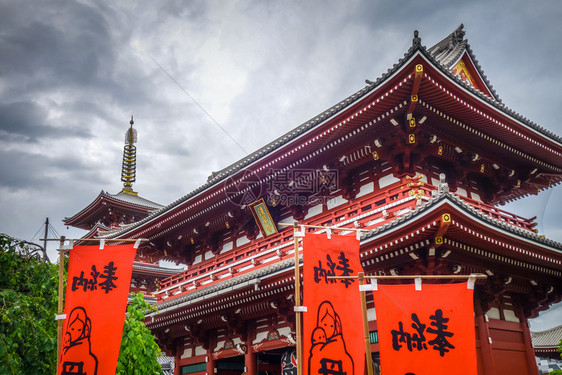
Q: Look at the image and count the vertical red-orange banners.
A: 3